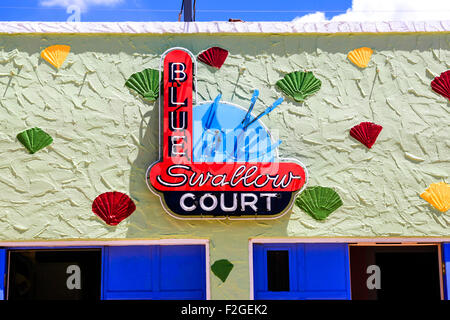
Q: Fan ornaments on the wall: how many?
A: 12